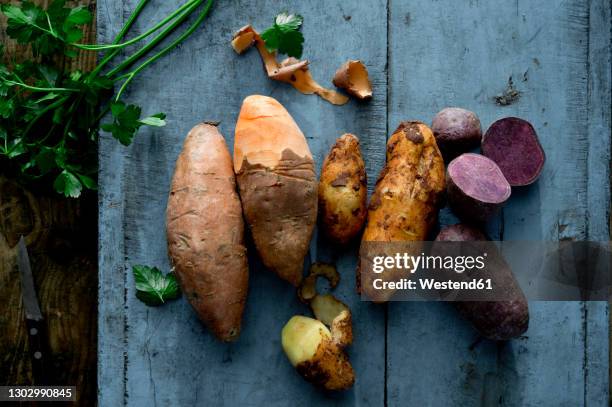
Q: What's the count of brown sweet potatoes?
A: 2